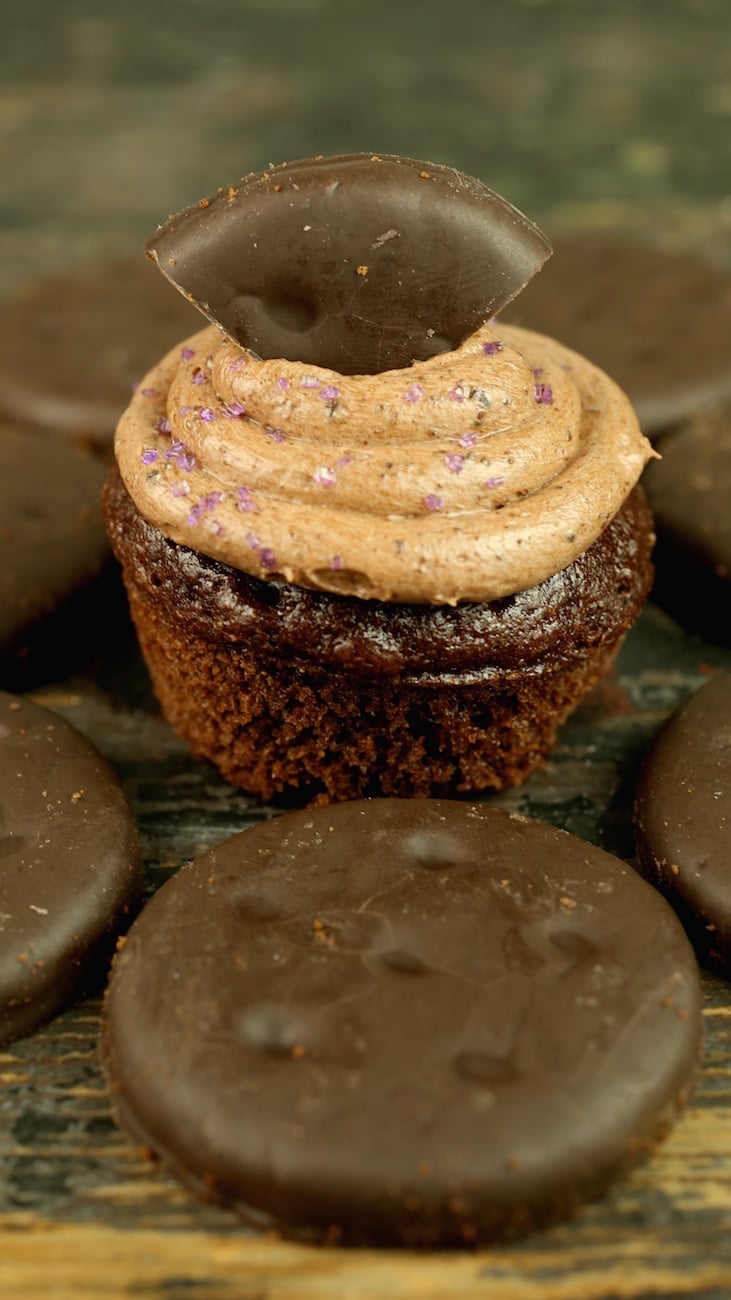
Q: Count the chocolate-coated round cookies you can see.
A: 7